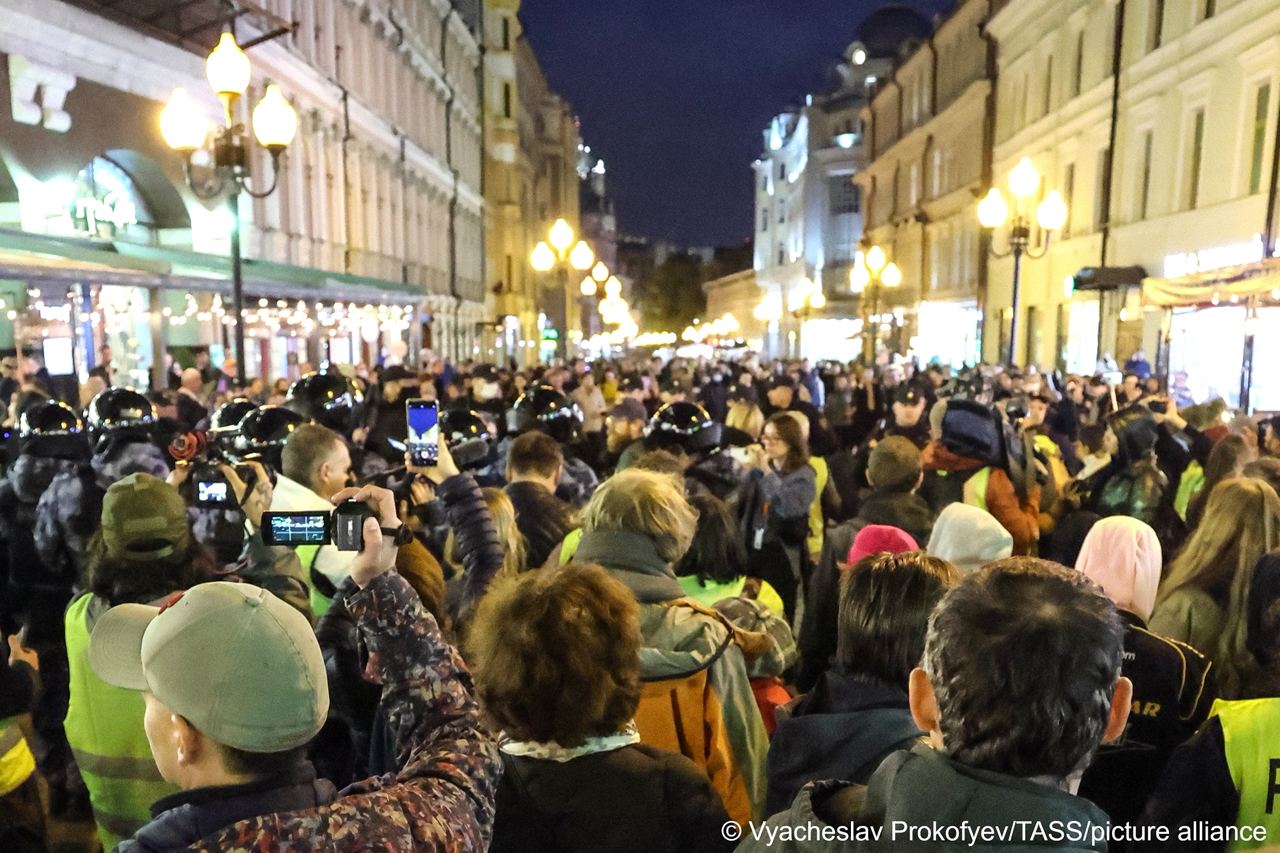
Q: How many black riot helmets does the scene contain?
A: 8